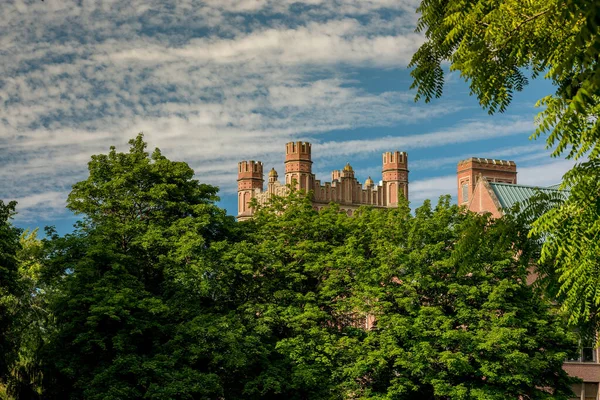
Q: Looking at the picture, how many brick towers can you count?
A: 4